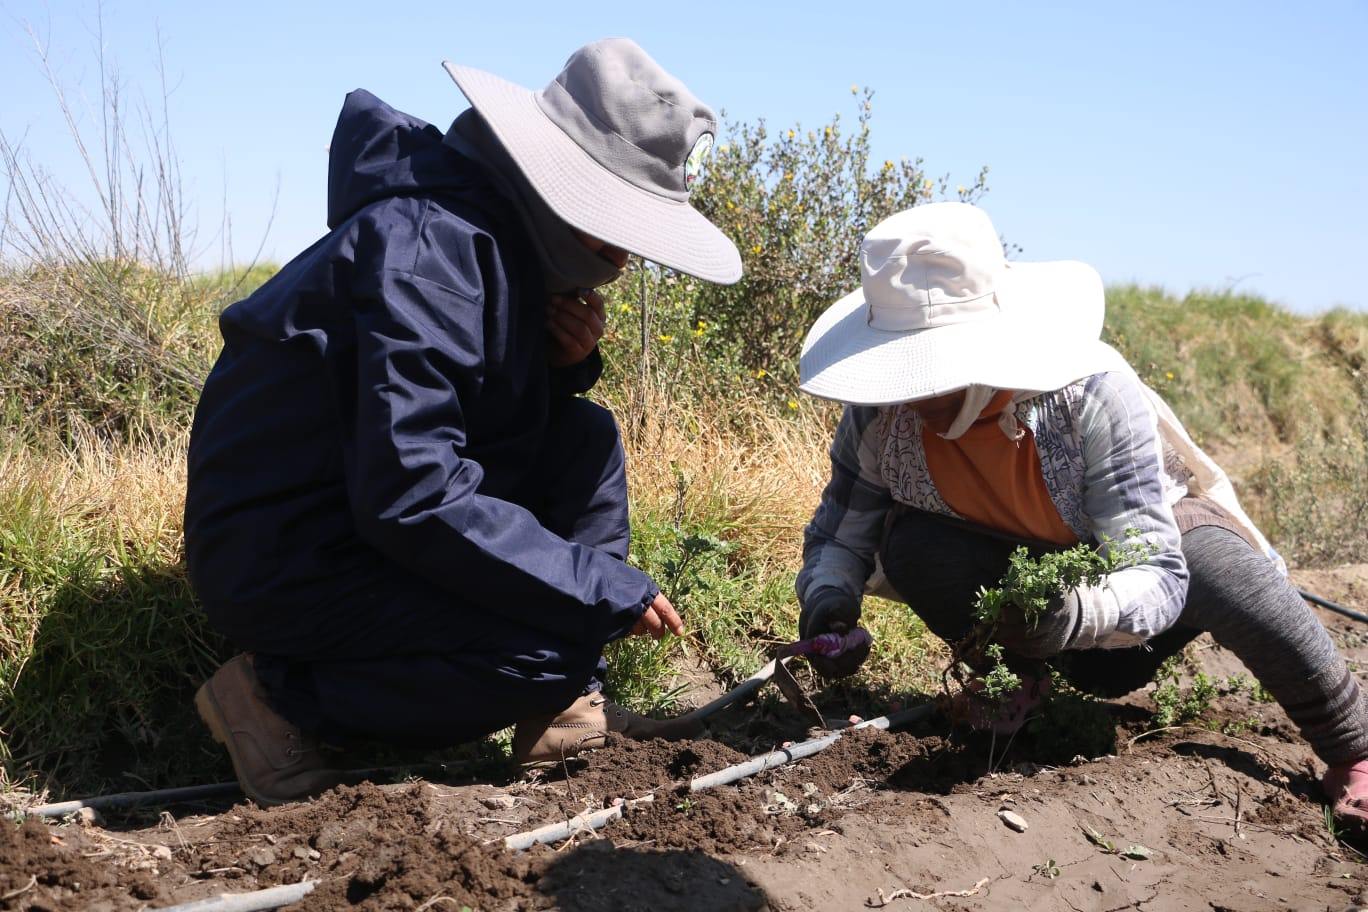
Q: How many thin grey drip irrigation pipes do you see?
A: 2